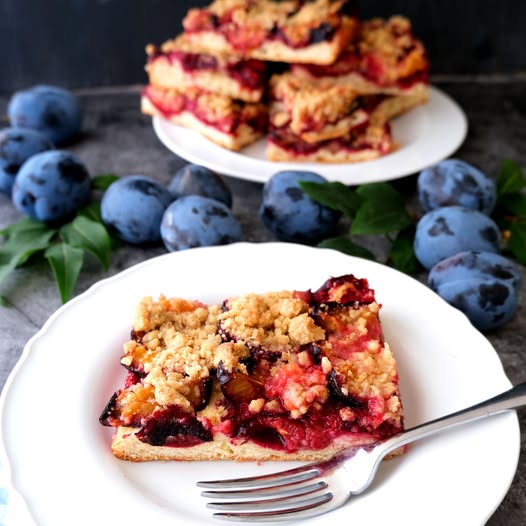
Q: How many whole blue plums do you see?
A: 10